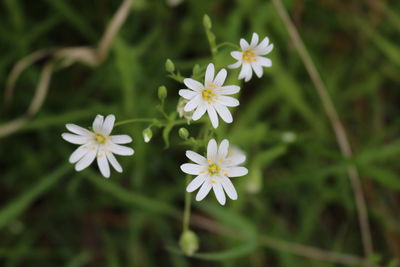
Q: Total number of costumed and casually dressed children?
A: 0